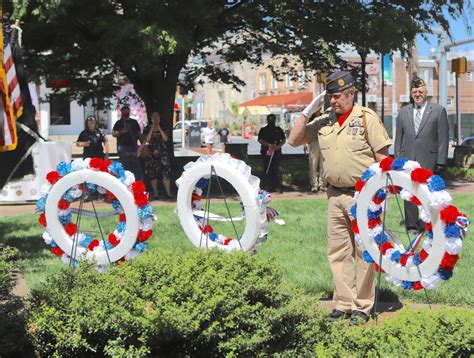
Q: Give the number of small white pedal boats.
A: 0